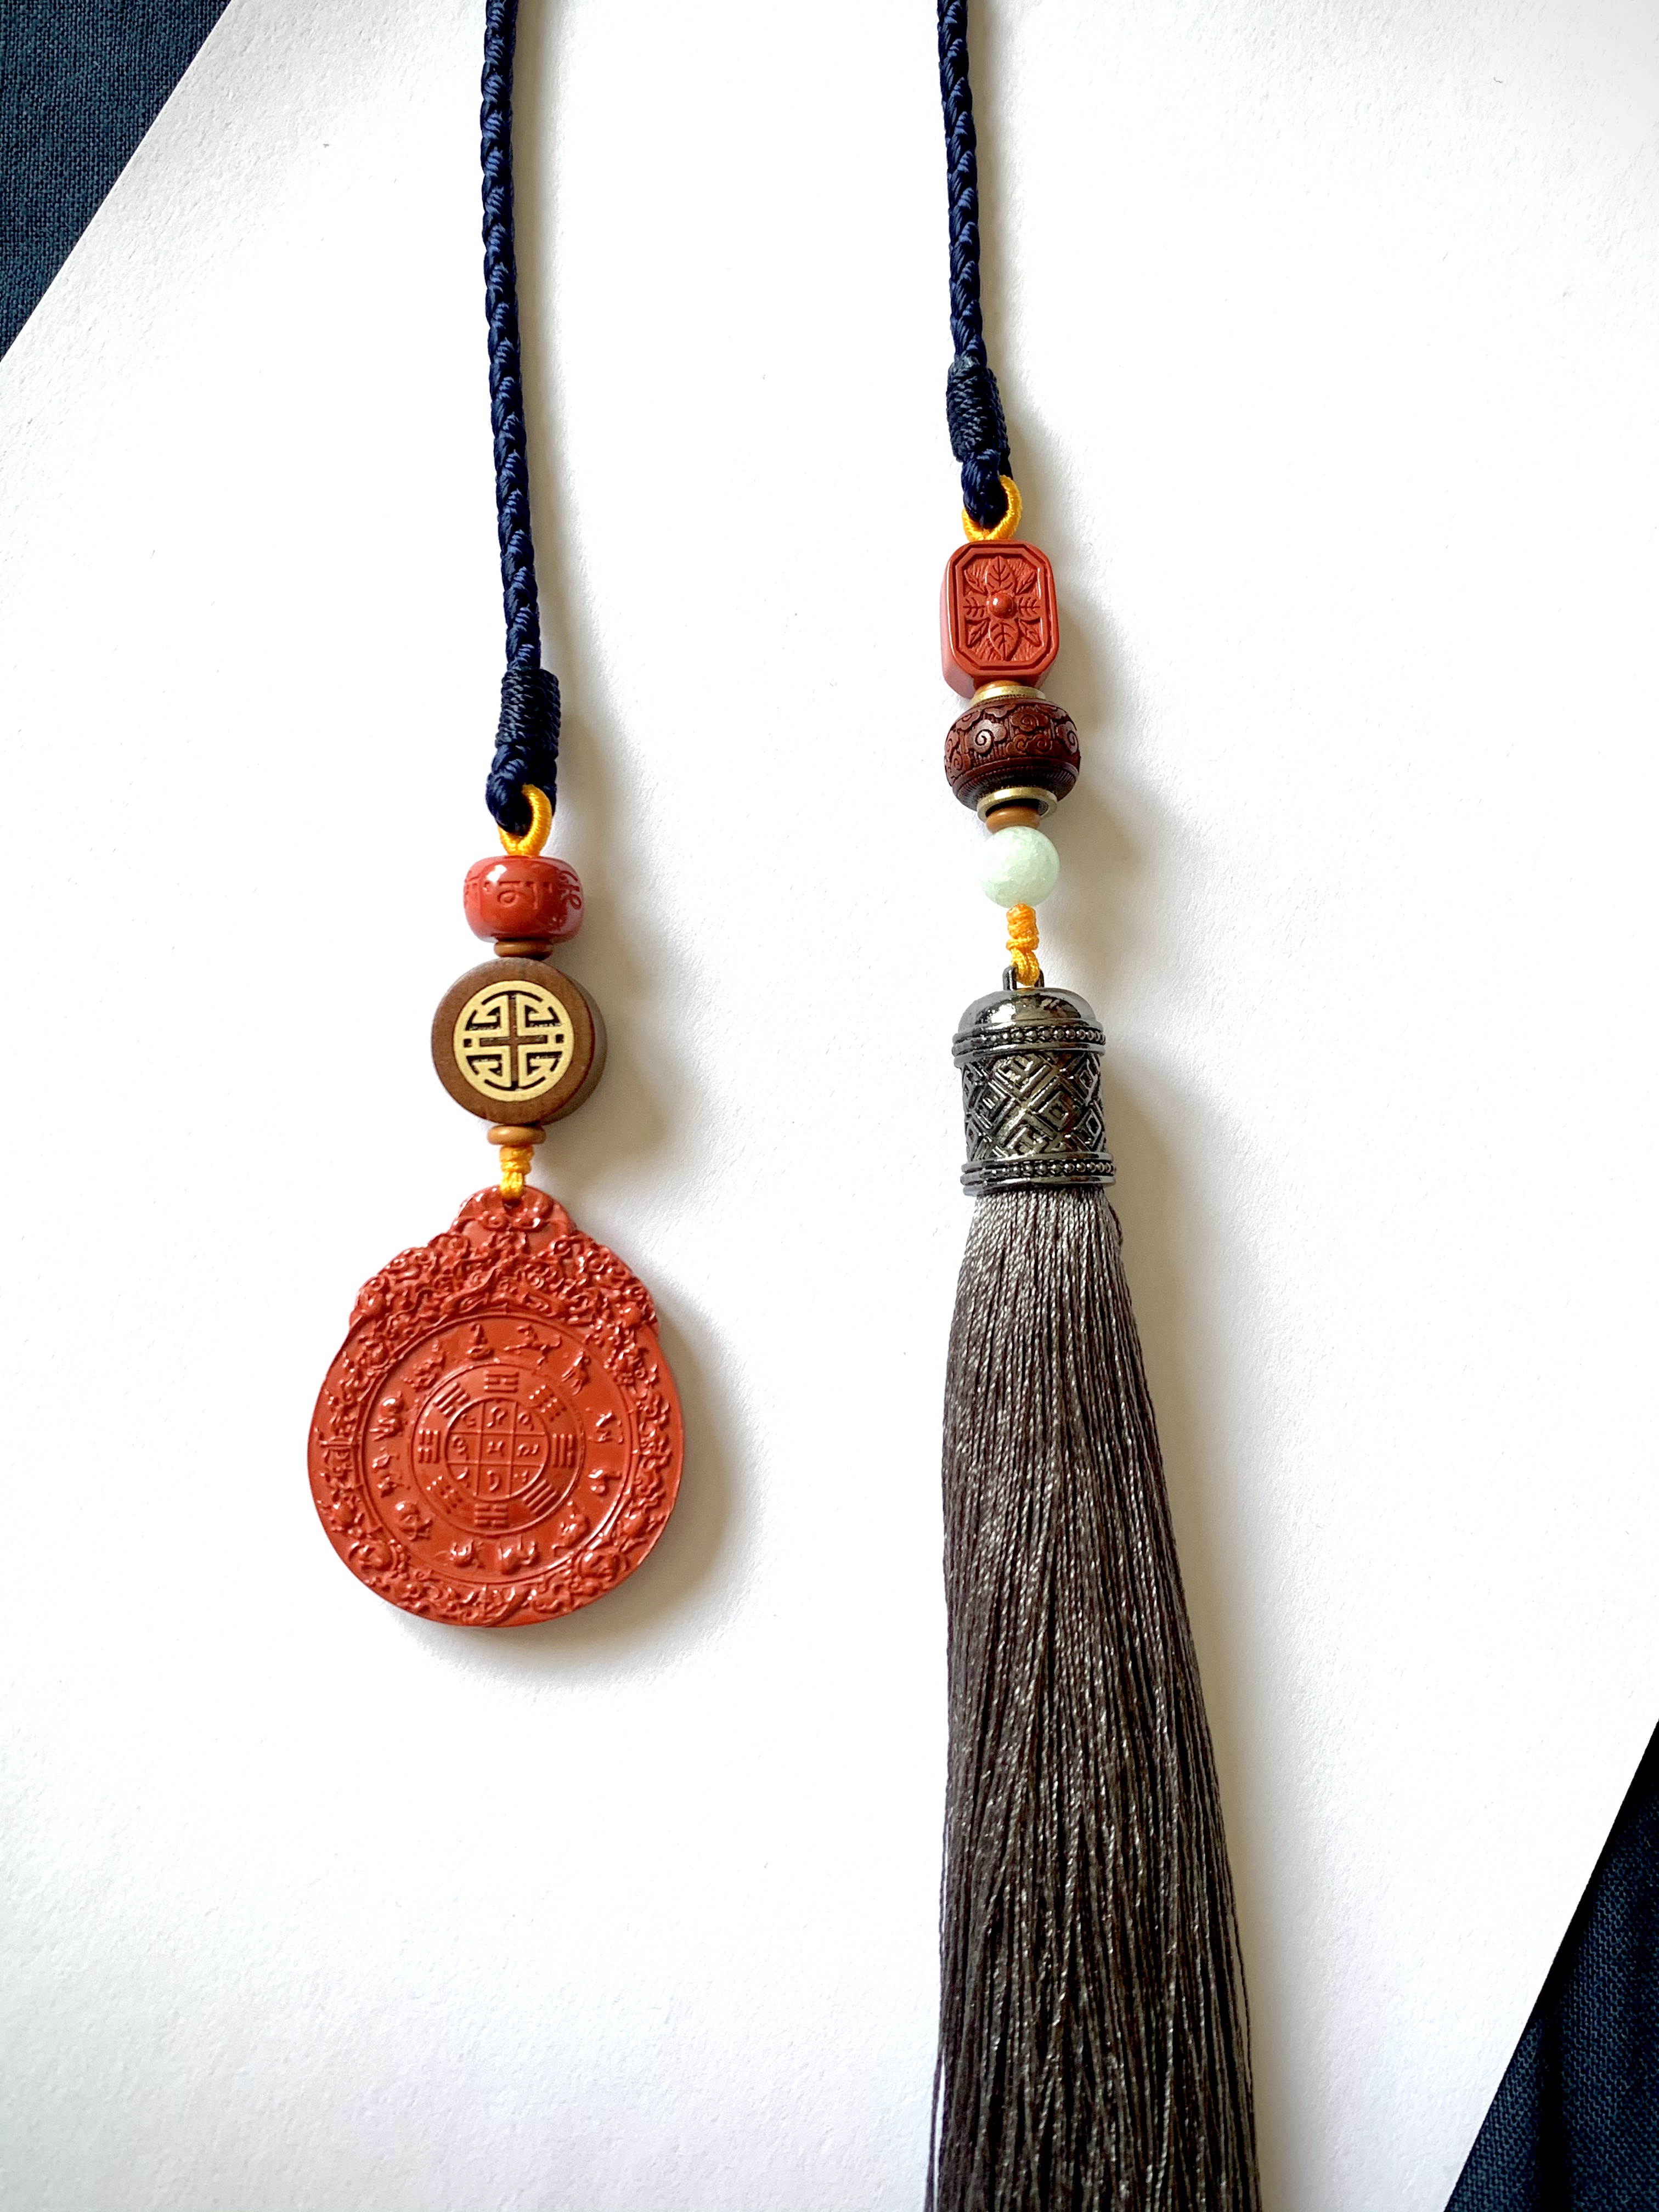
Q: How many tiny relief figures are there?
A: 12